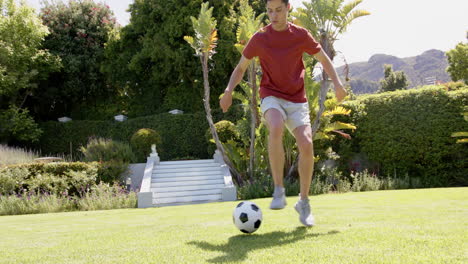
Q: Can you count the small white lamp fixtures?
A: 3